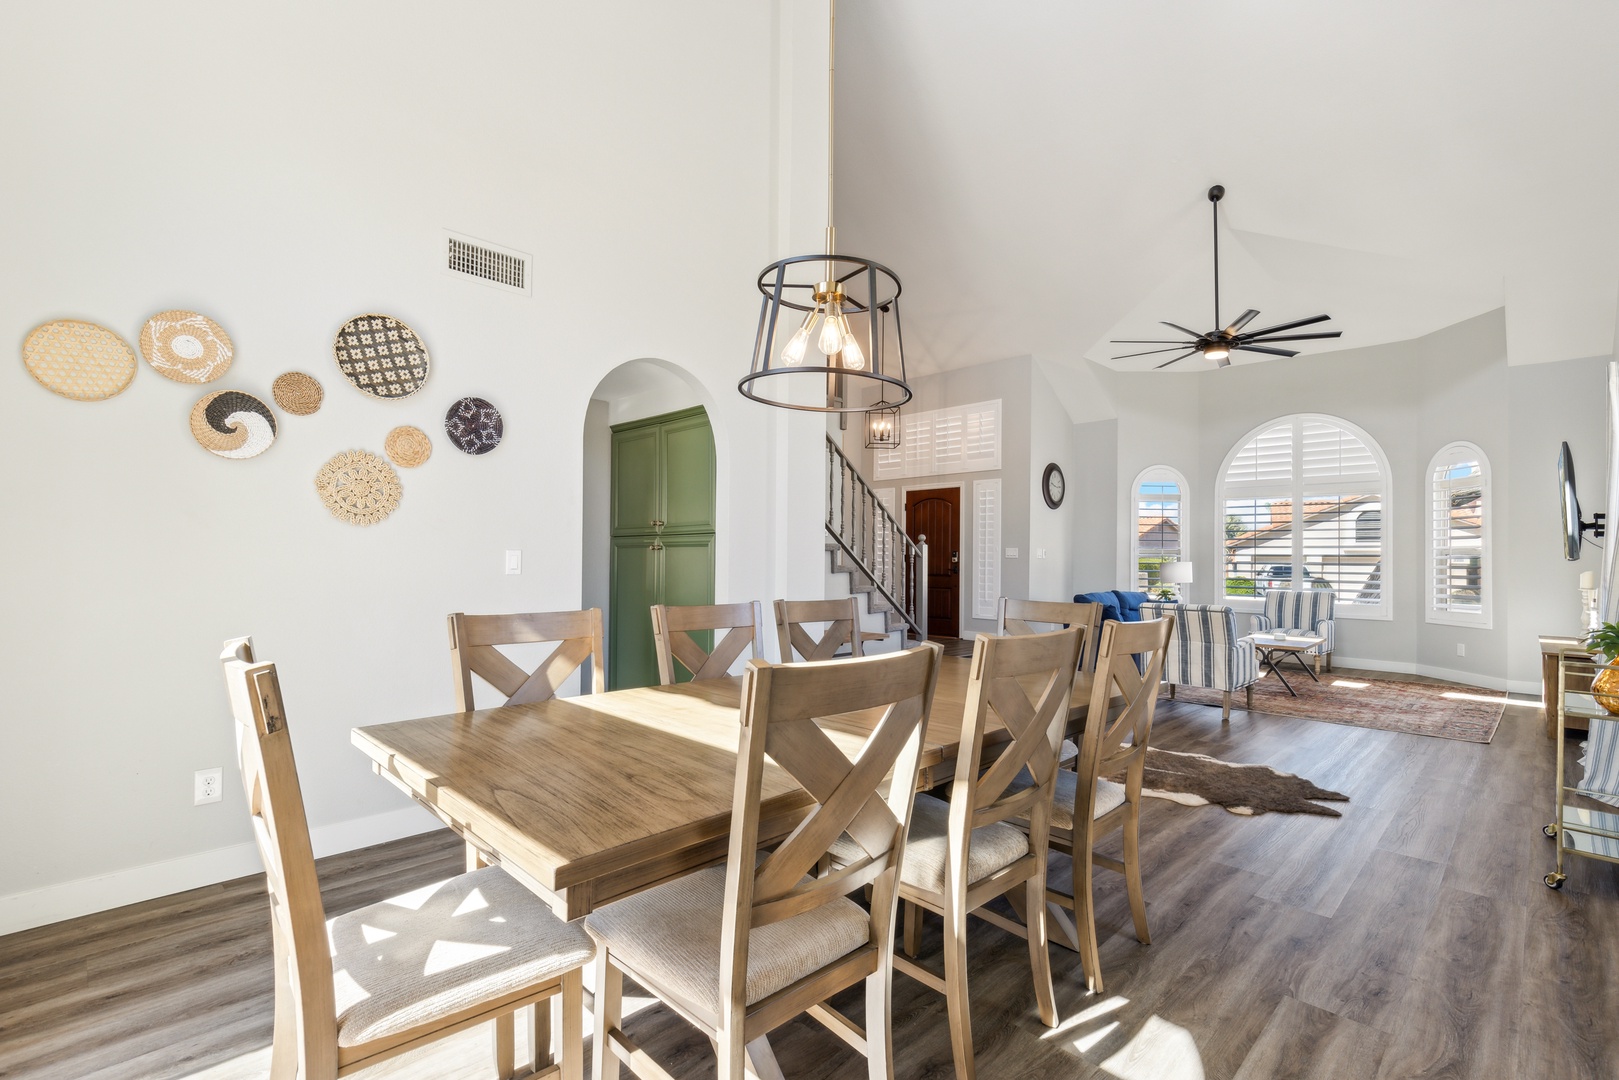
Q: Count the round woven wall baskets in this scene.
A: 8